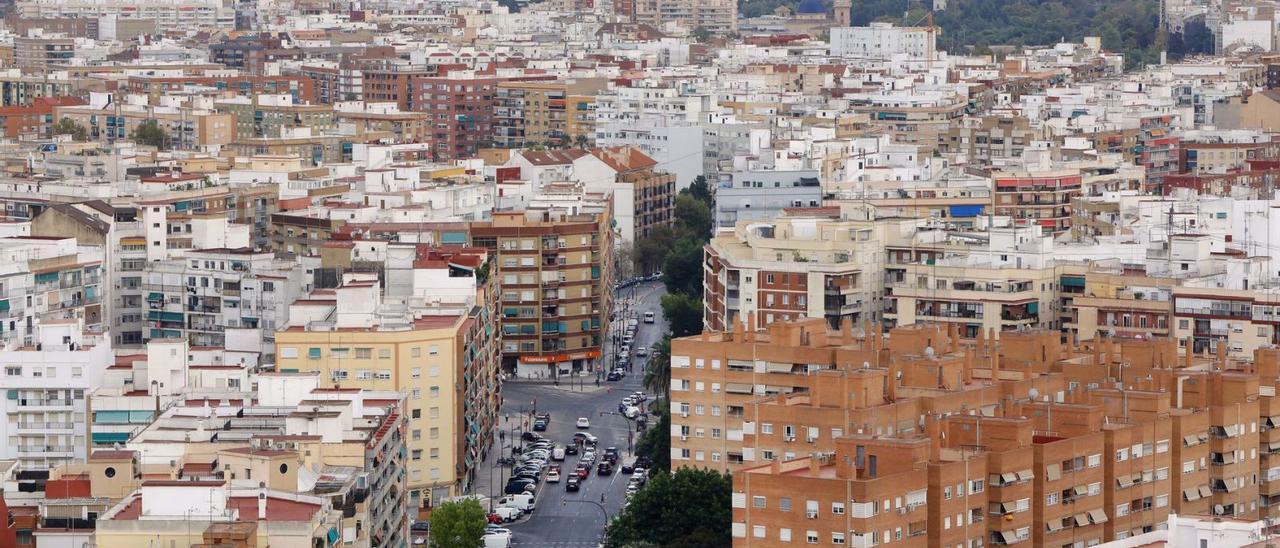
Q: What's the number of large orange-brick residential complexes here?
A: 1